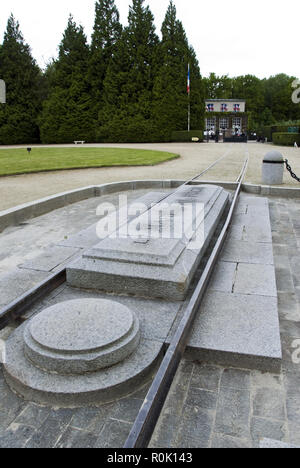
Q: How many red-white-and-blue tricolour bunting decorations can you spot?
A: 3